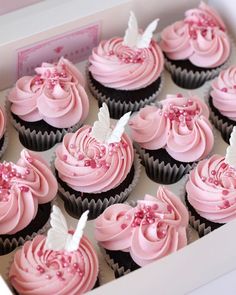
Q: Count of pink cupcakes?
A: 11